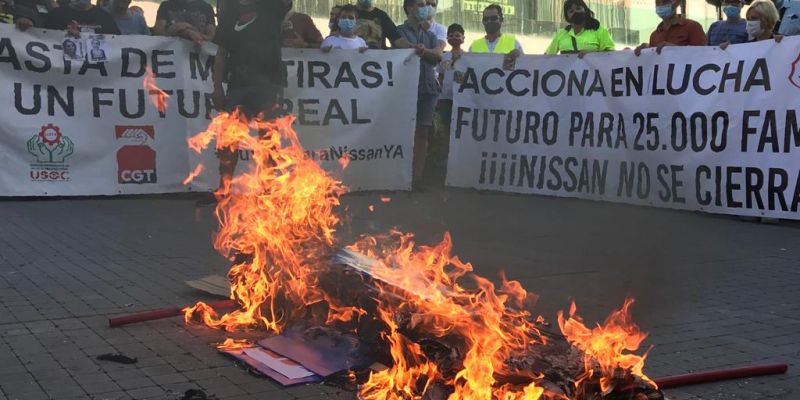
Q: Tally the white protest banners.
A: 2